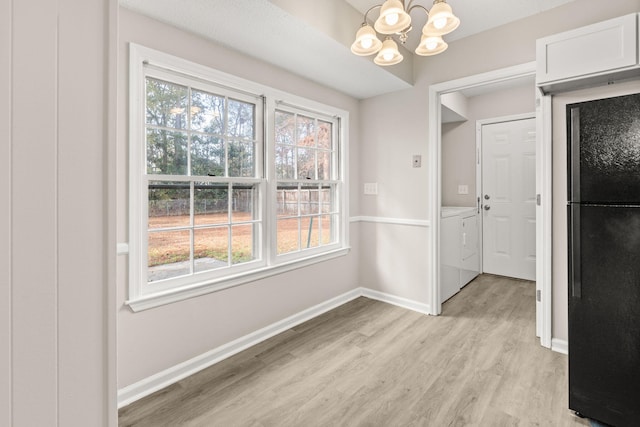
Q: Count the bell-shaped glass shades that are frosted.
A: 5